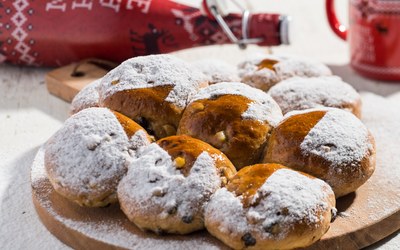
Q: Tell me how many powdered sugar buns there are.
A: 10